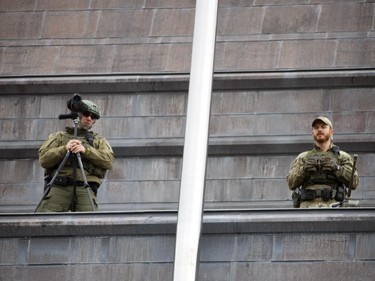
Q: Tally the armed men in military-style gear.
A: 2